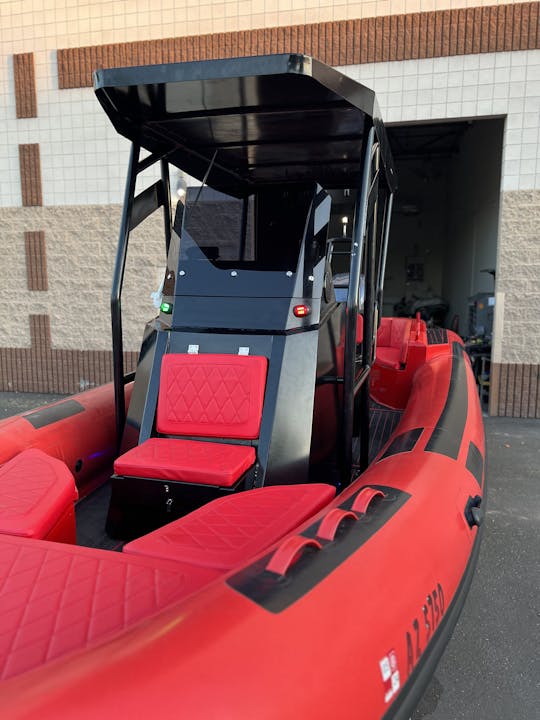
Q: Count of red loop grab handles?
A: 3